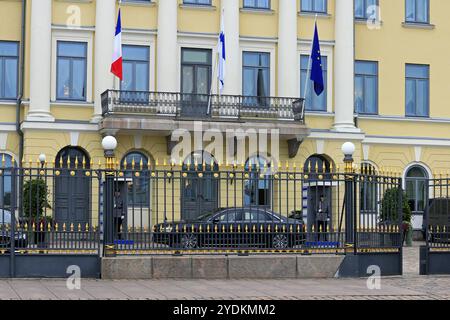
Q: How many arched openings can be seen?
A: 8